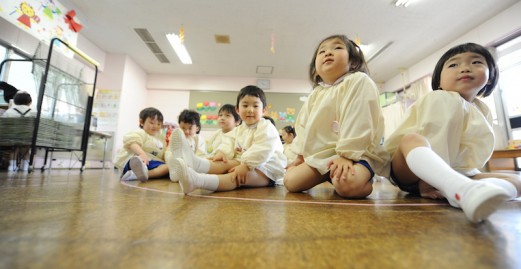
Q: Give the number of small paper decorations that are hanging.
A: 3